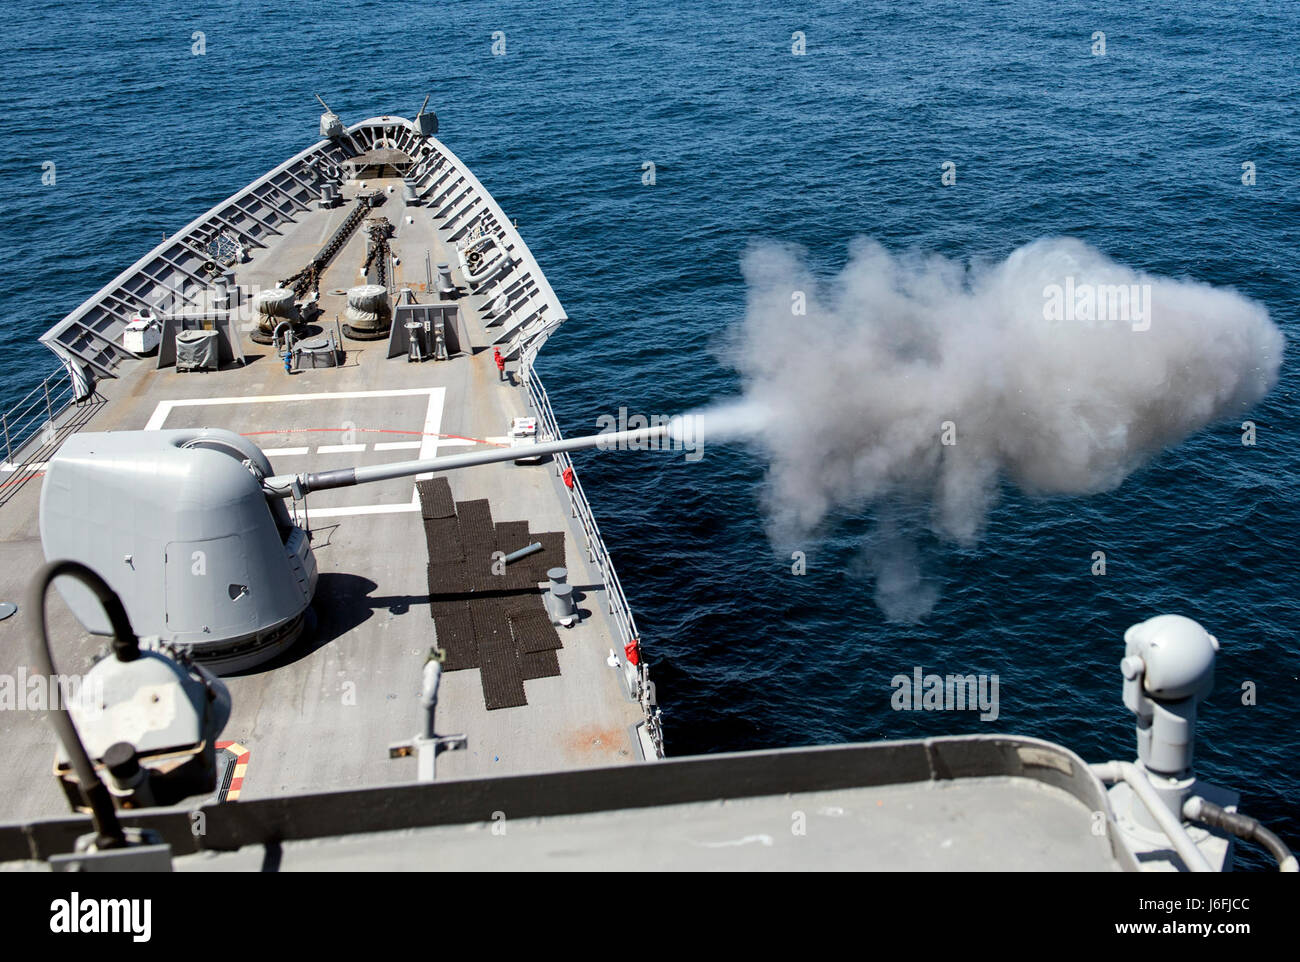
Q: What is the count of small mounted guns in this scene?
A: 2